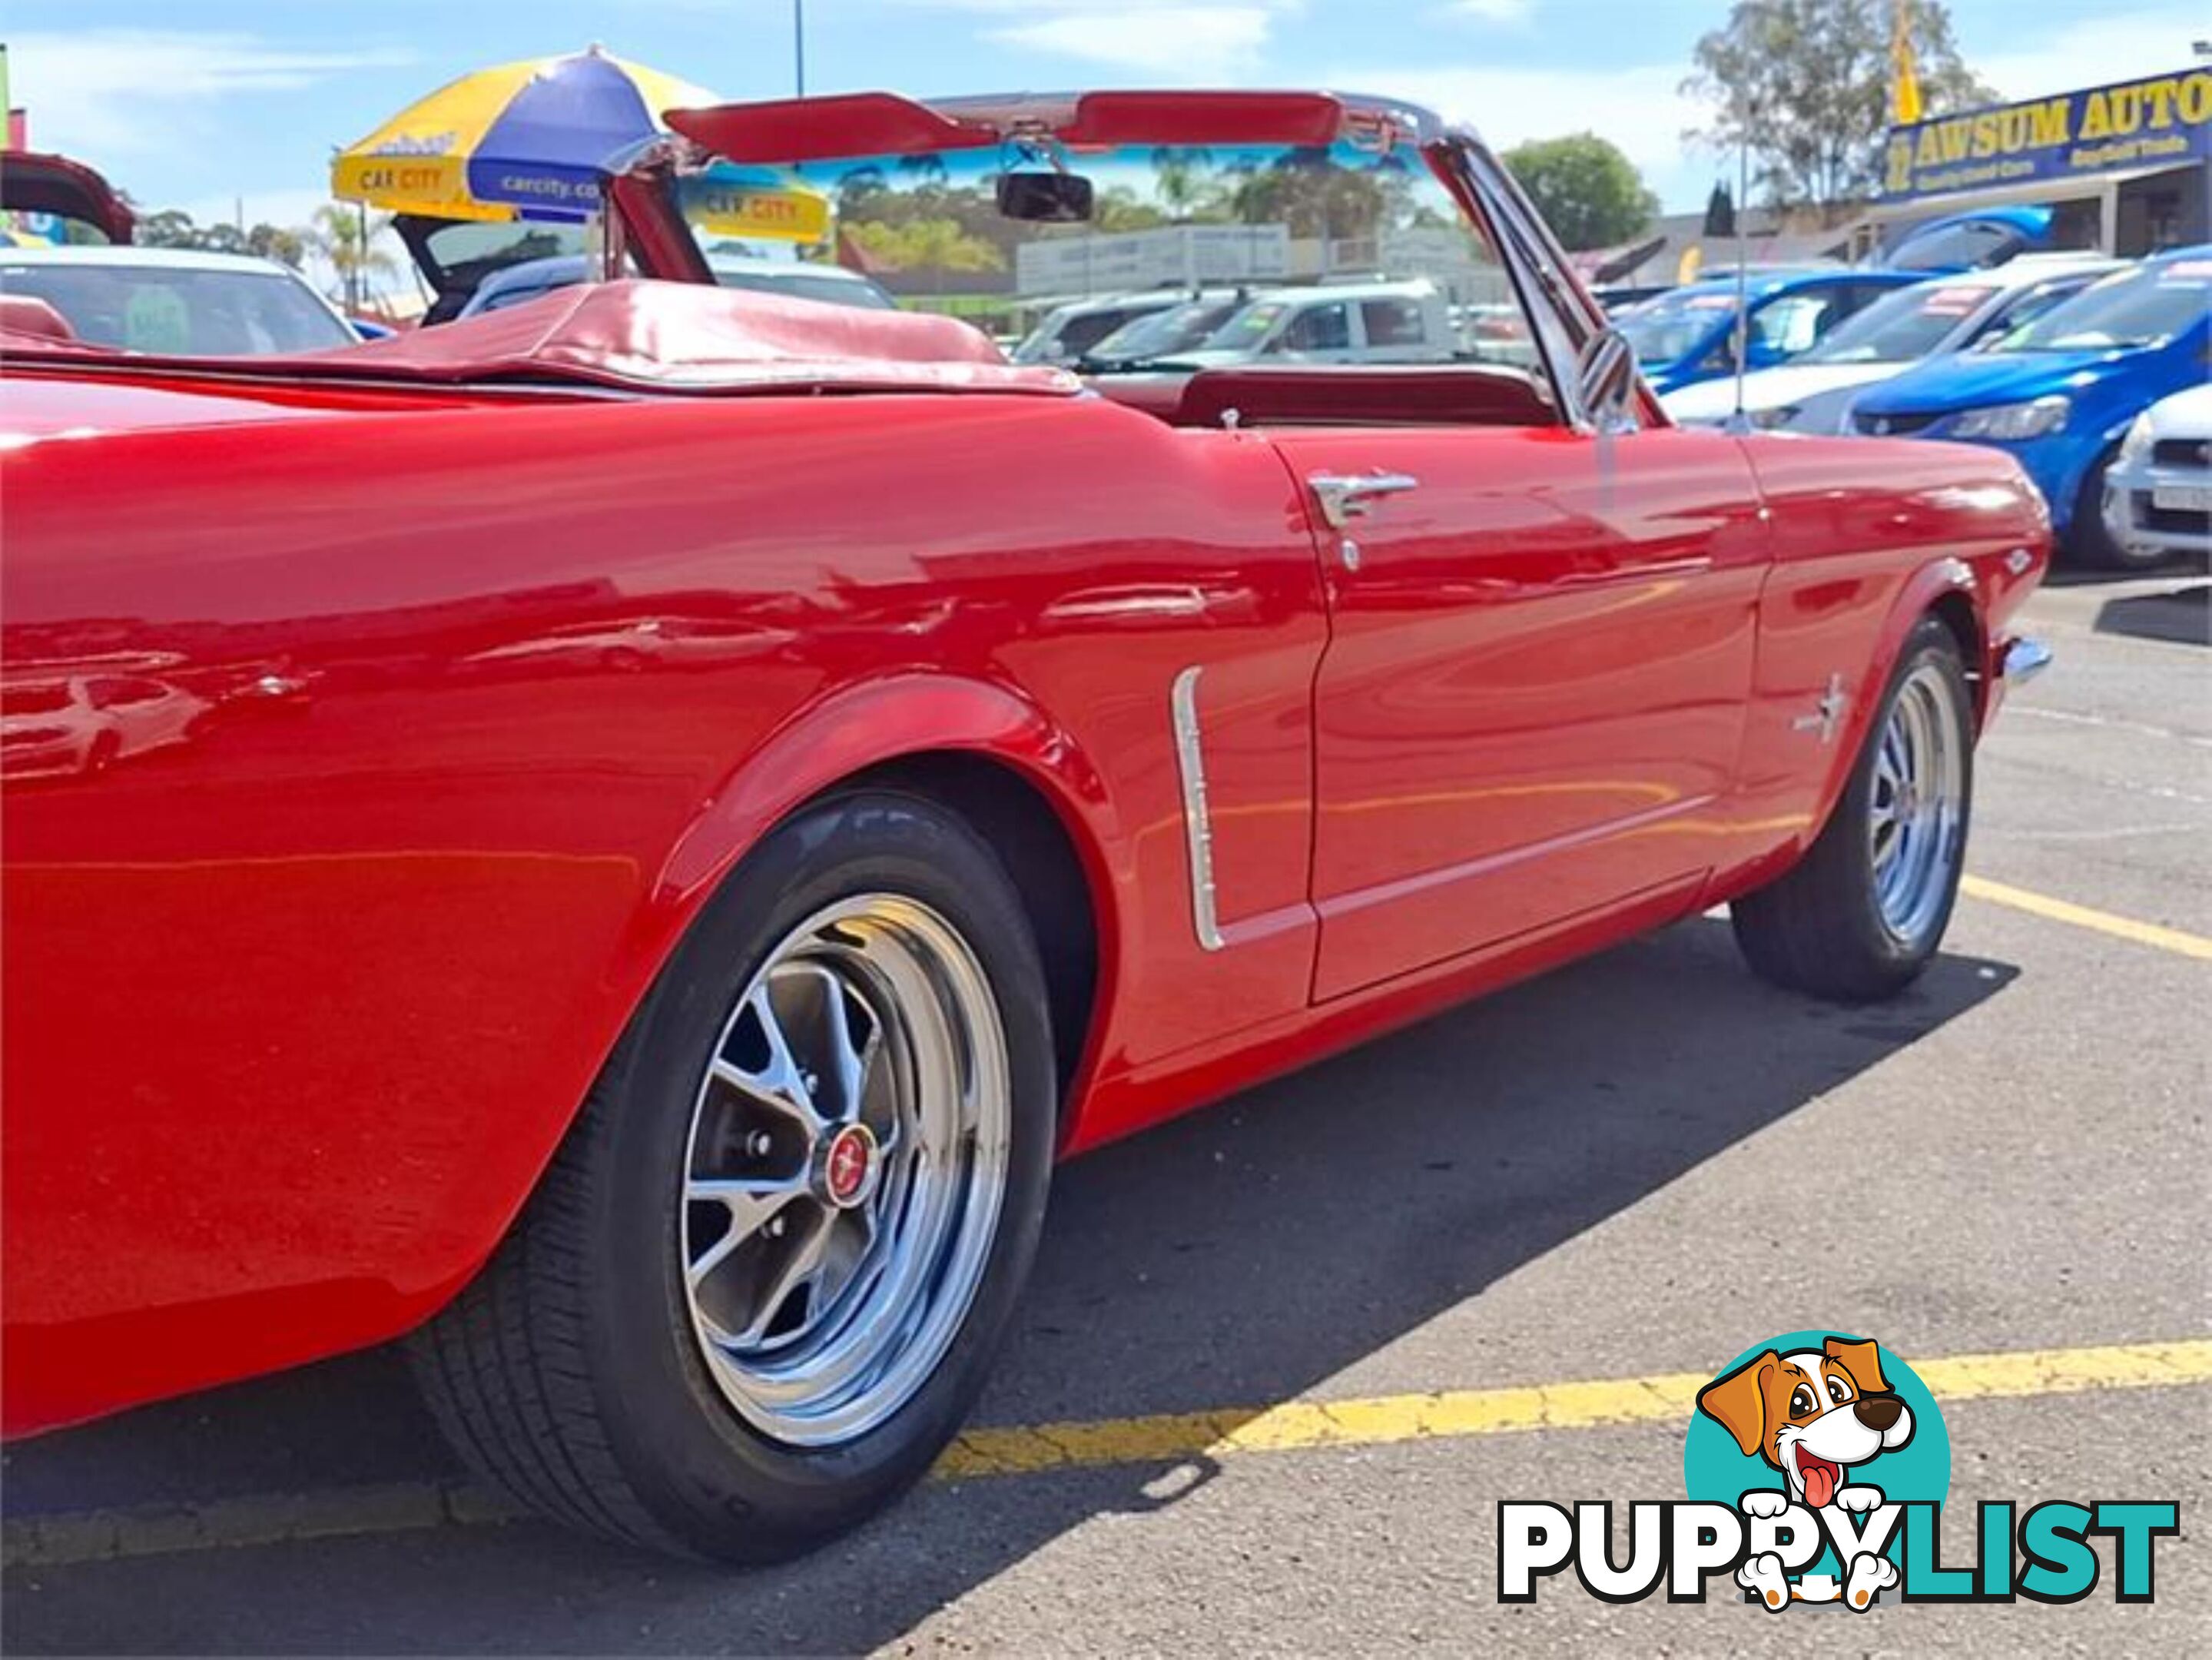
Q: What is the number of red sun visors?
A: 2